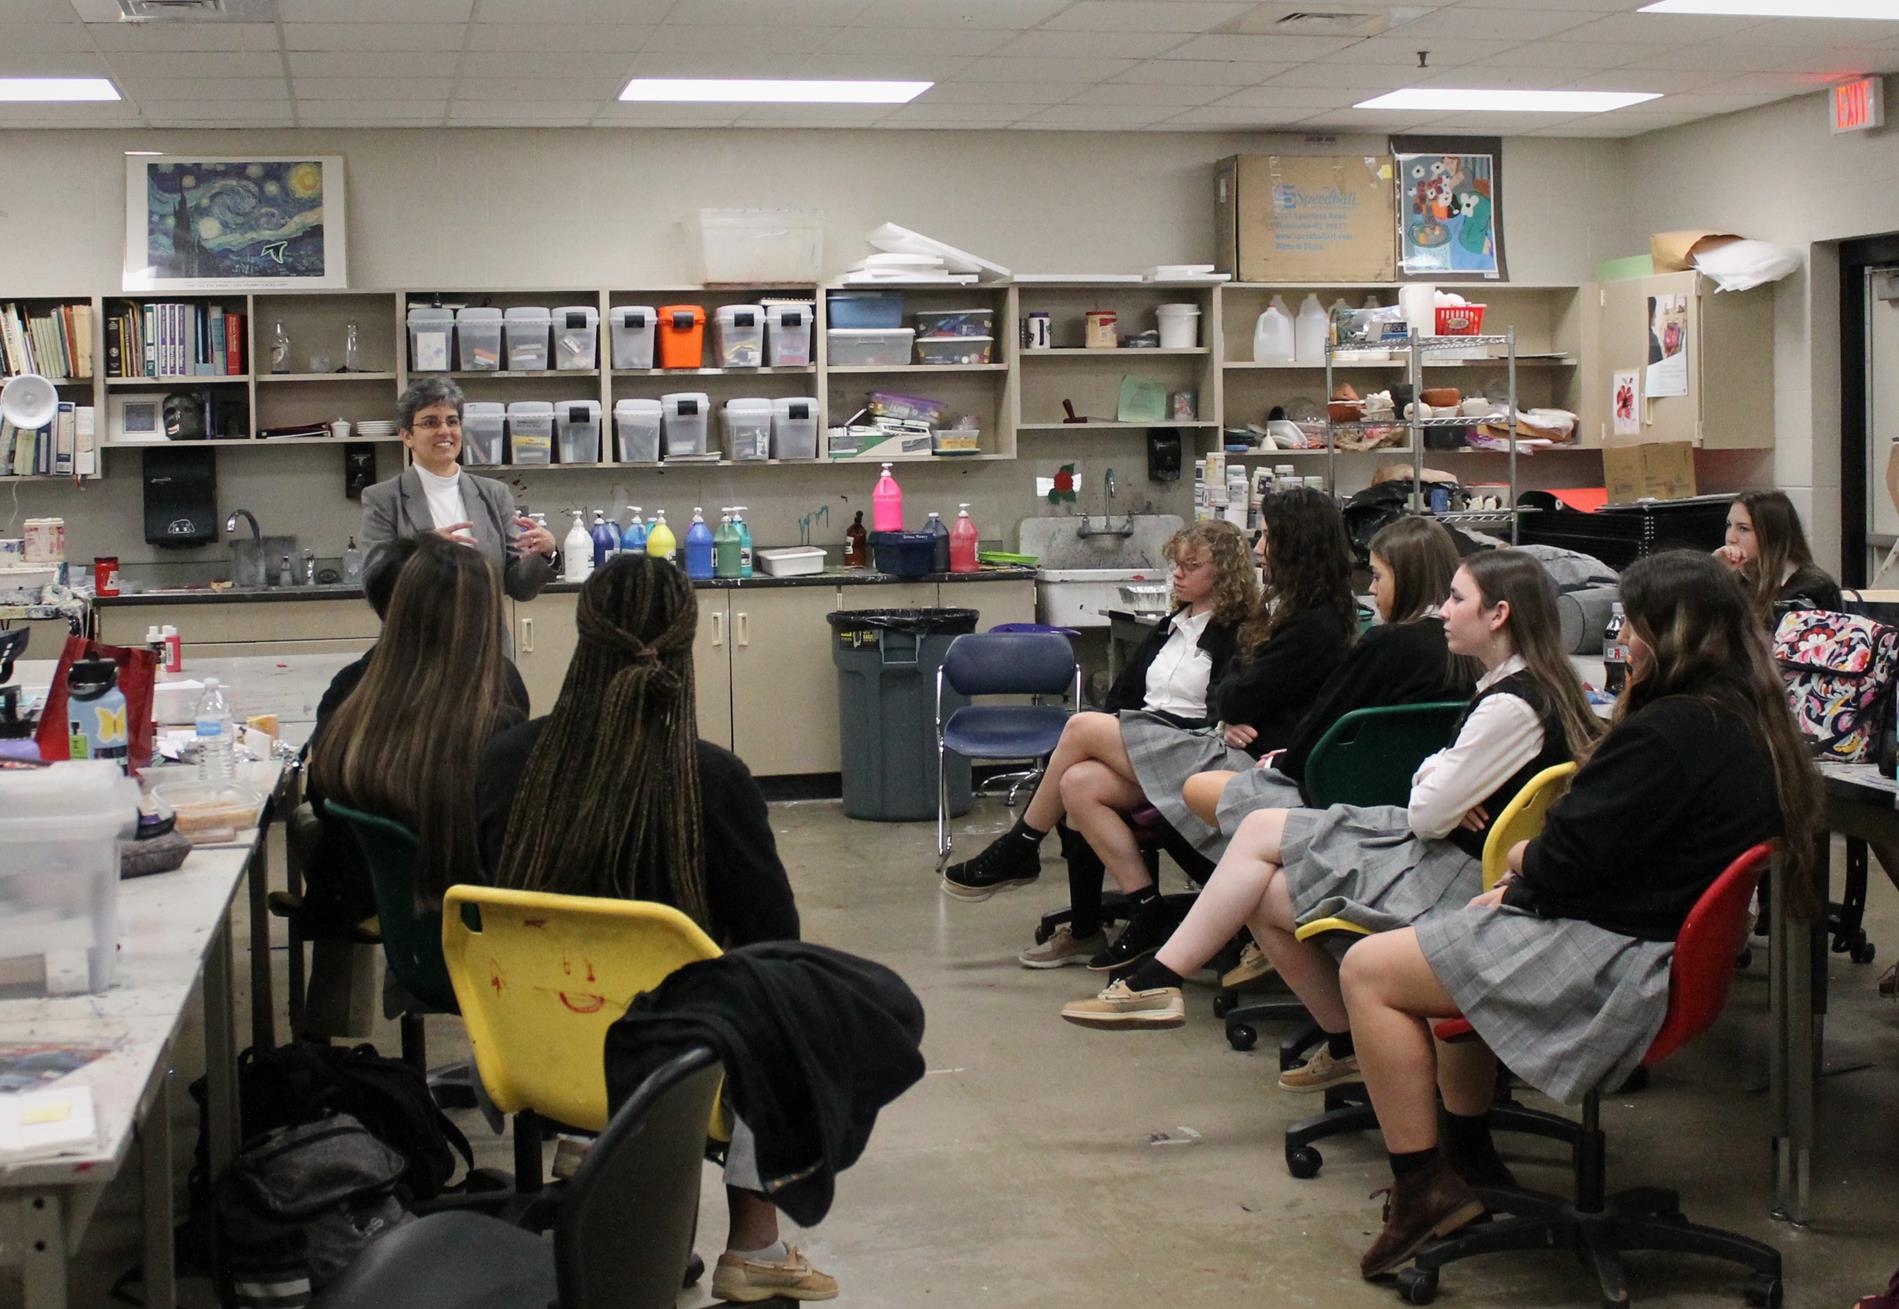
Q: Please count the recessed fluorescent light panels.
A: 4